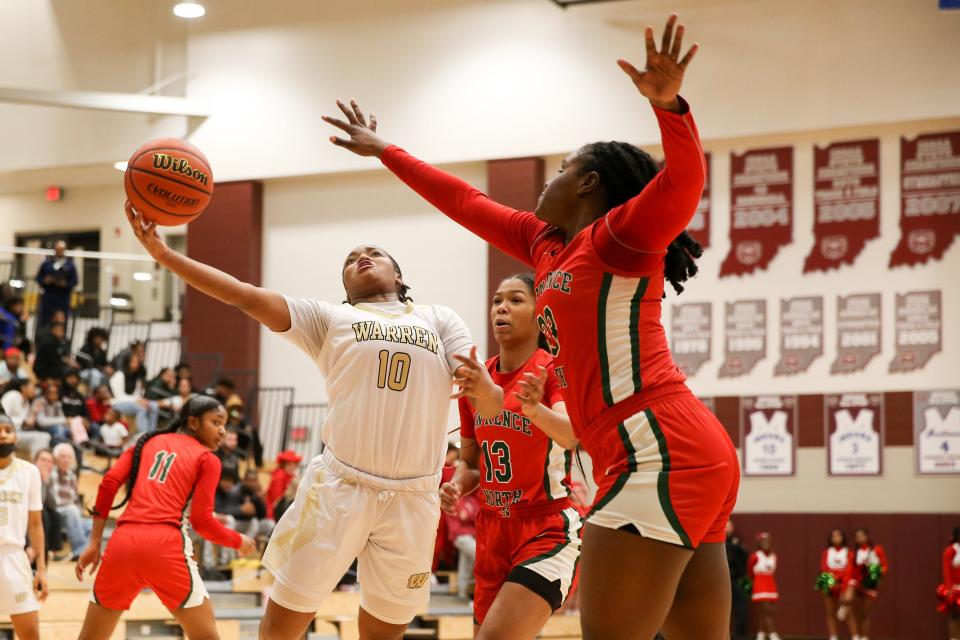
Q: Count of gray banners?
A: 5